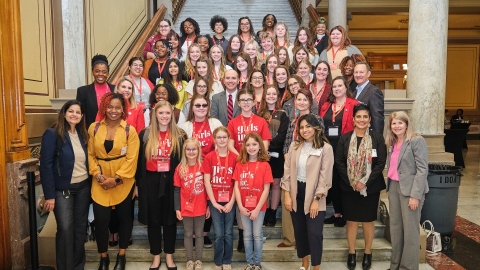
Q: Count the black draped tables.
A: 2